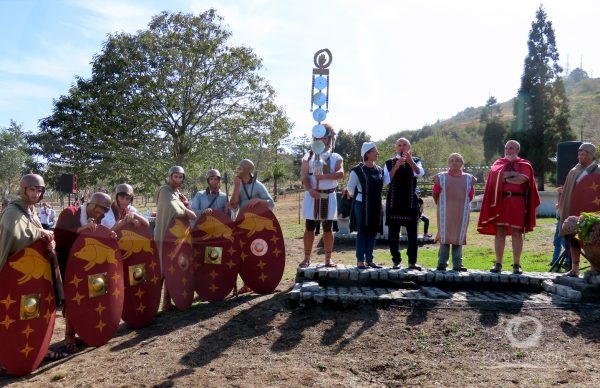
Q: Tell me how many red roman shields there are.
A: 7